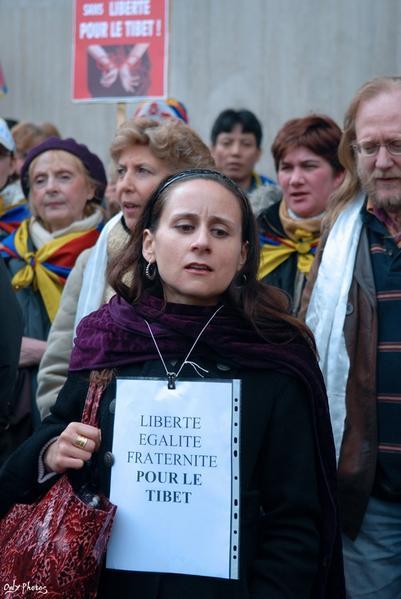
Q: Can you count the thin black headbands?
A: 1